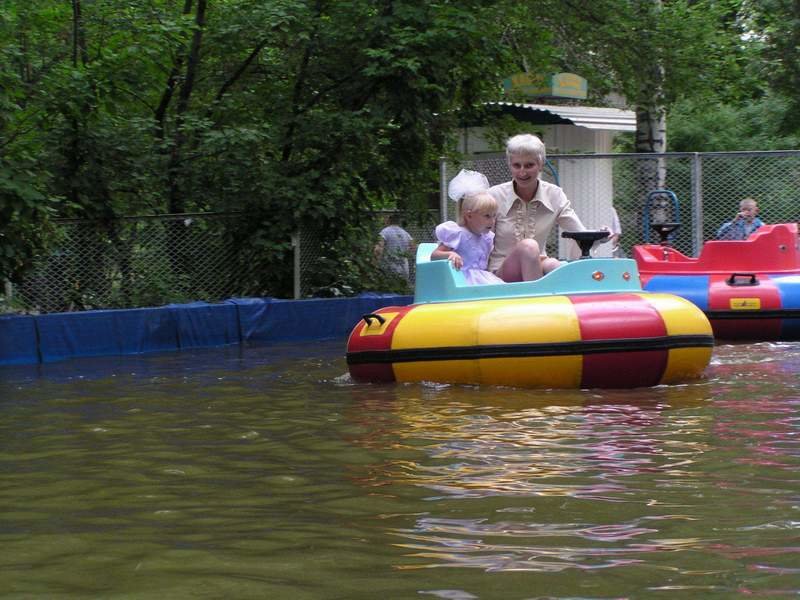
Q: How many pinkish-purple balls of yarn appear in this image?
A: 0